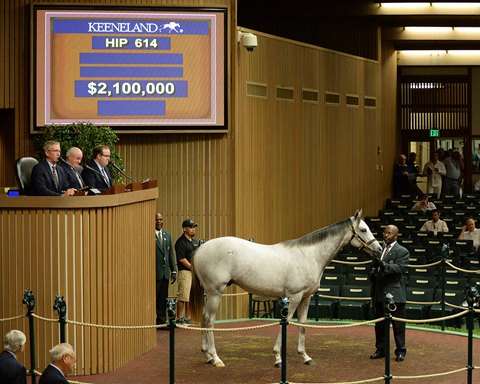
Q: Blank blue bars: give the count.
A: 3